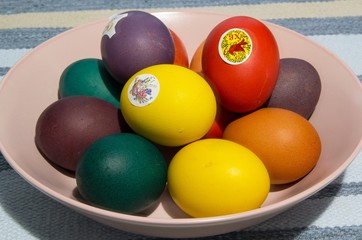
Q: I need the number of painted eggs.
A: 12